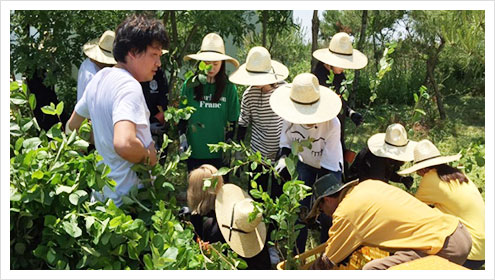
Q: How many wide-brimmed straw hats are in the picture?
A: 8